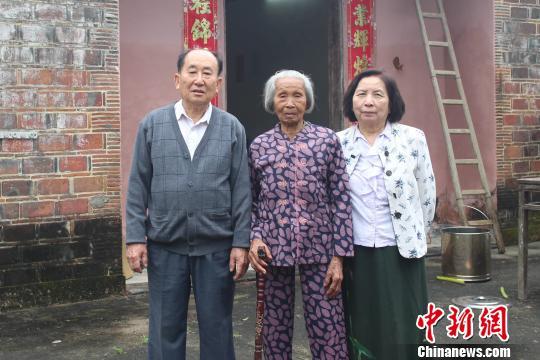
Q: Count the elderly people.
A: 3